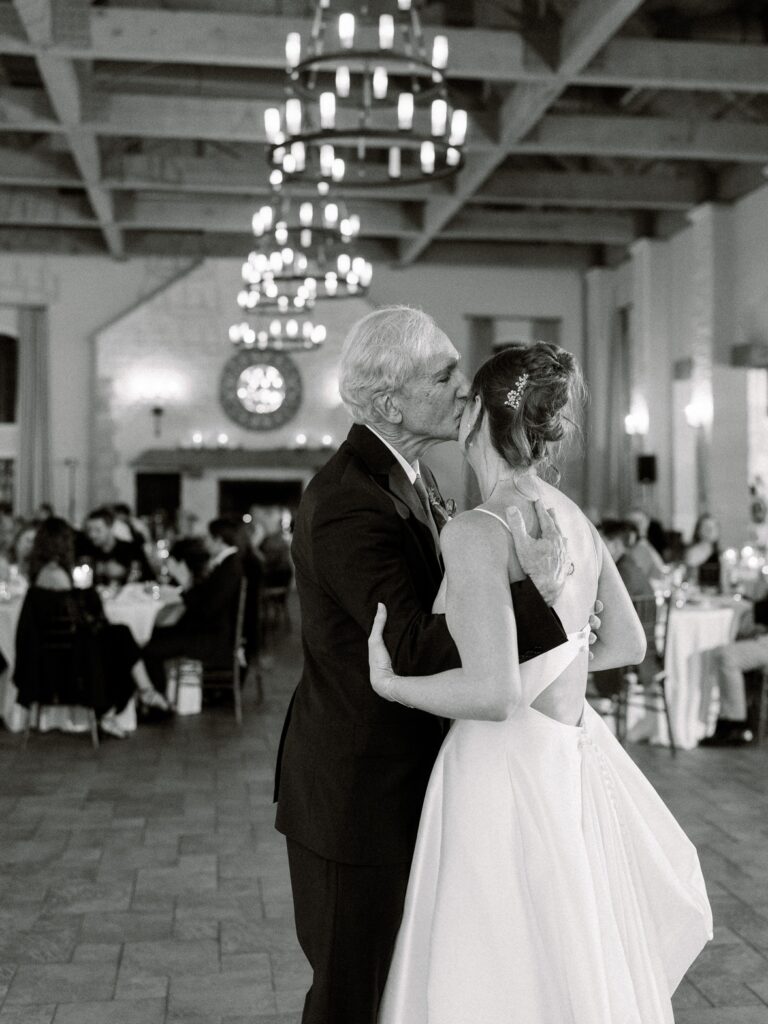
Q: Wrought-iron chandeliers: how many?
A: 3